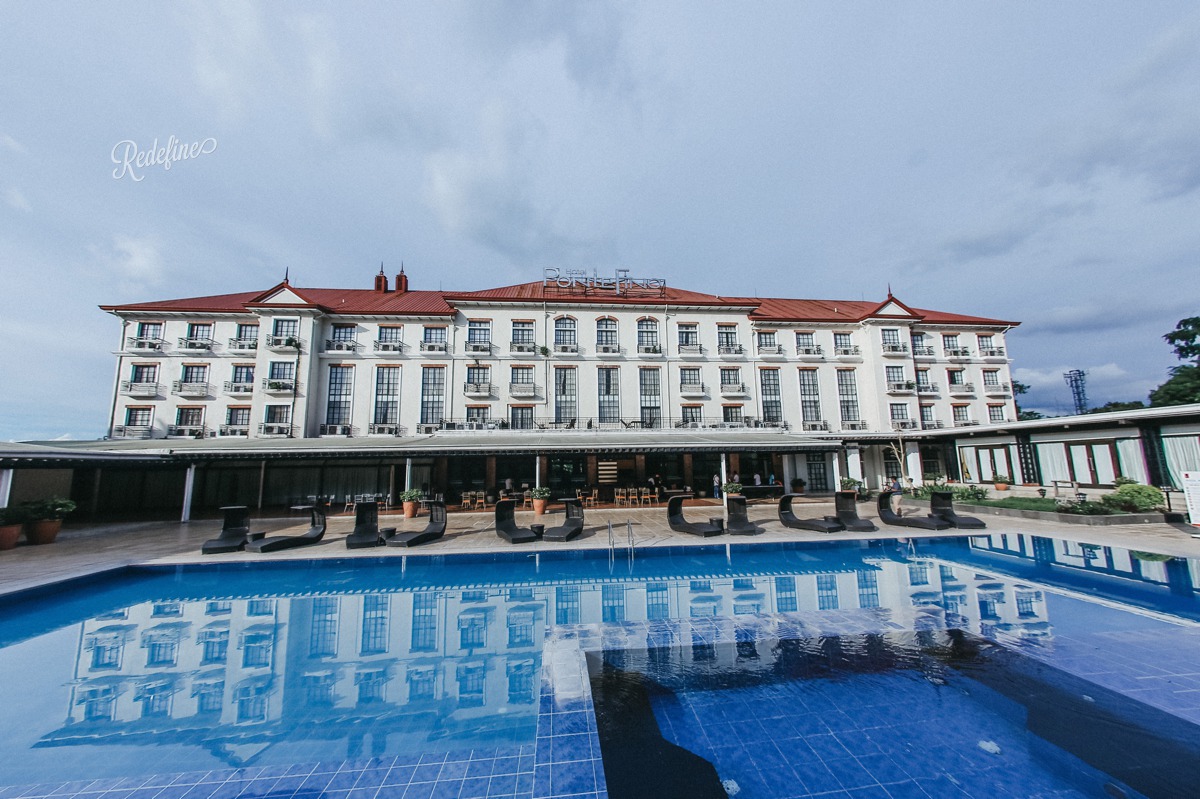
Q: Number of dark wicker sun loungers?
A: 12